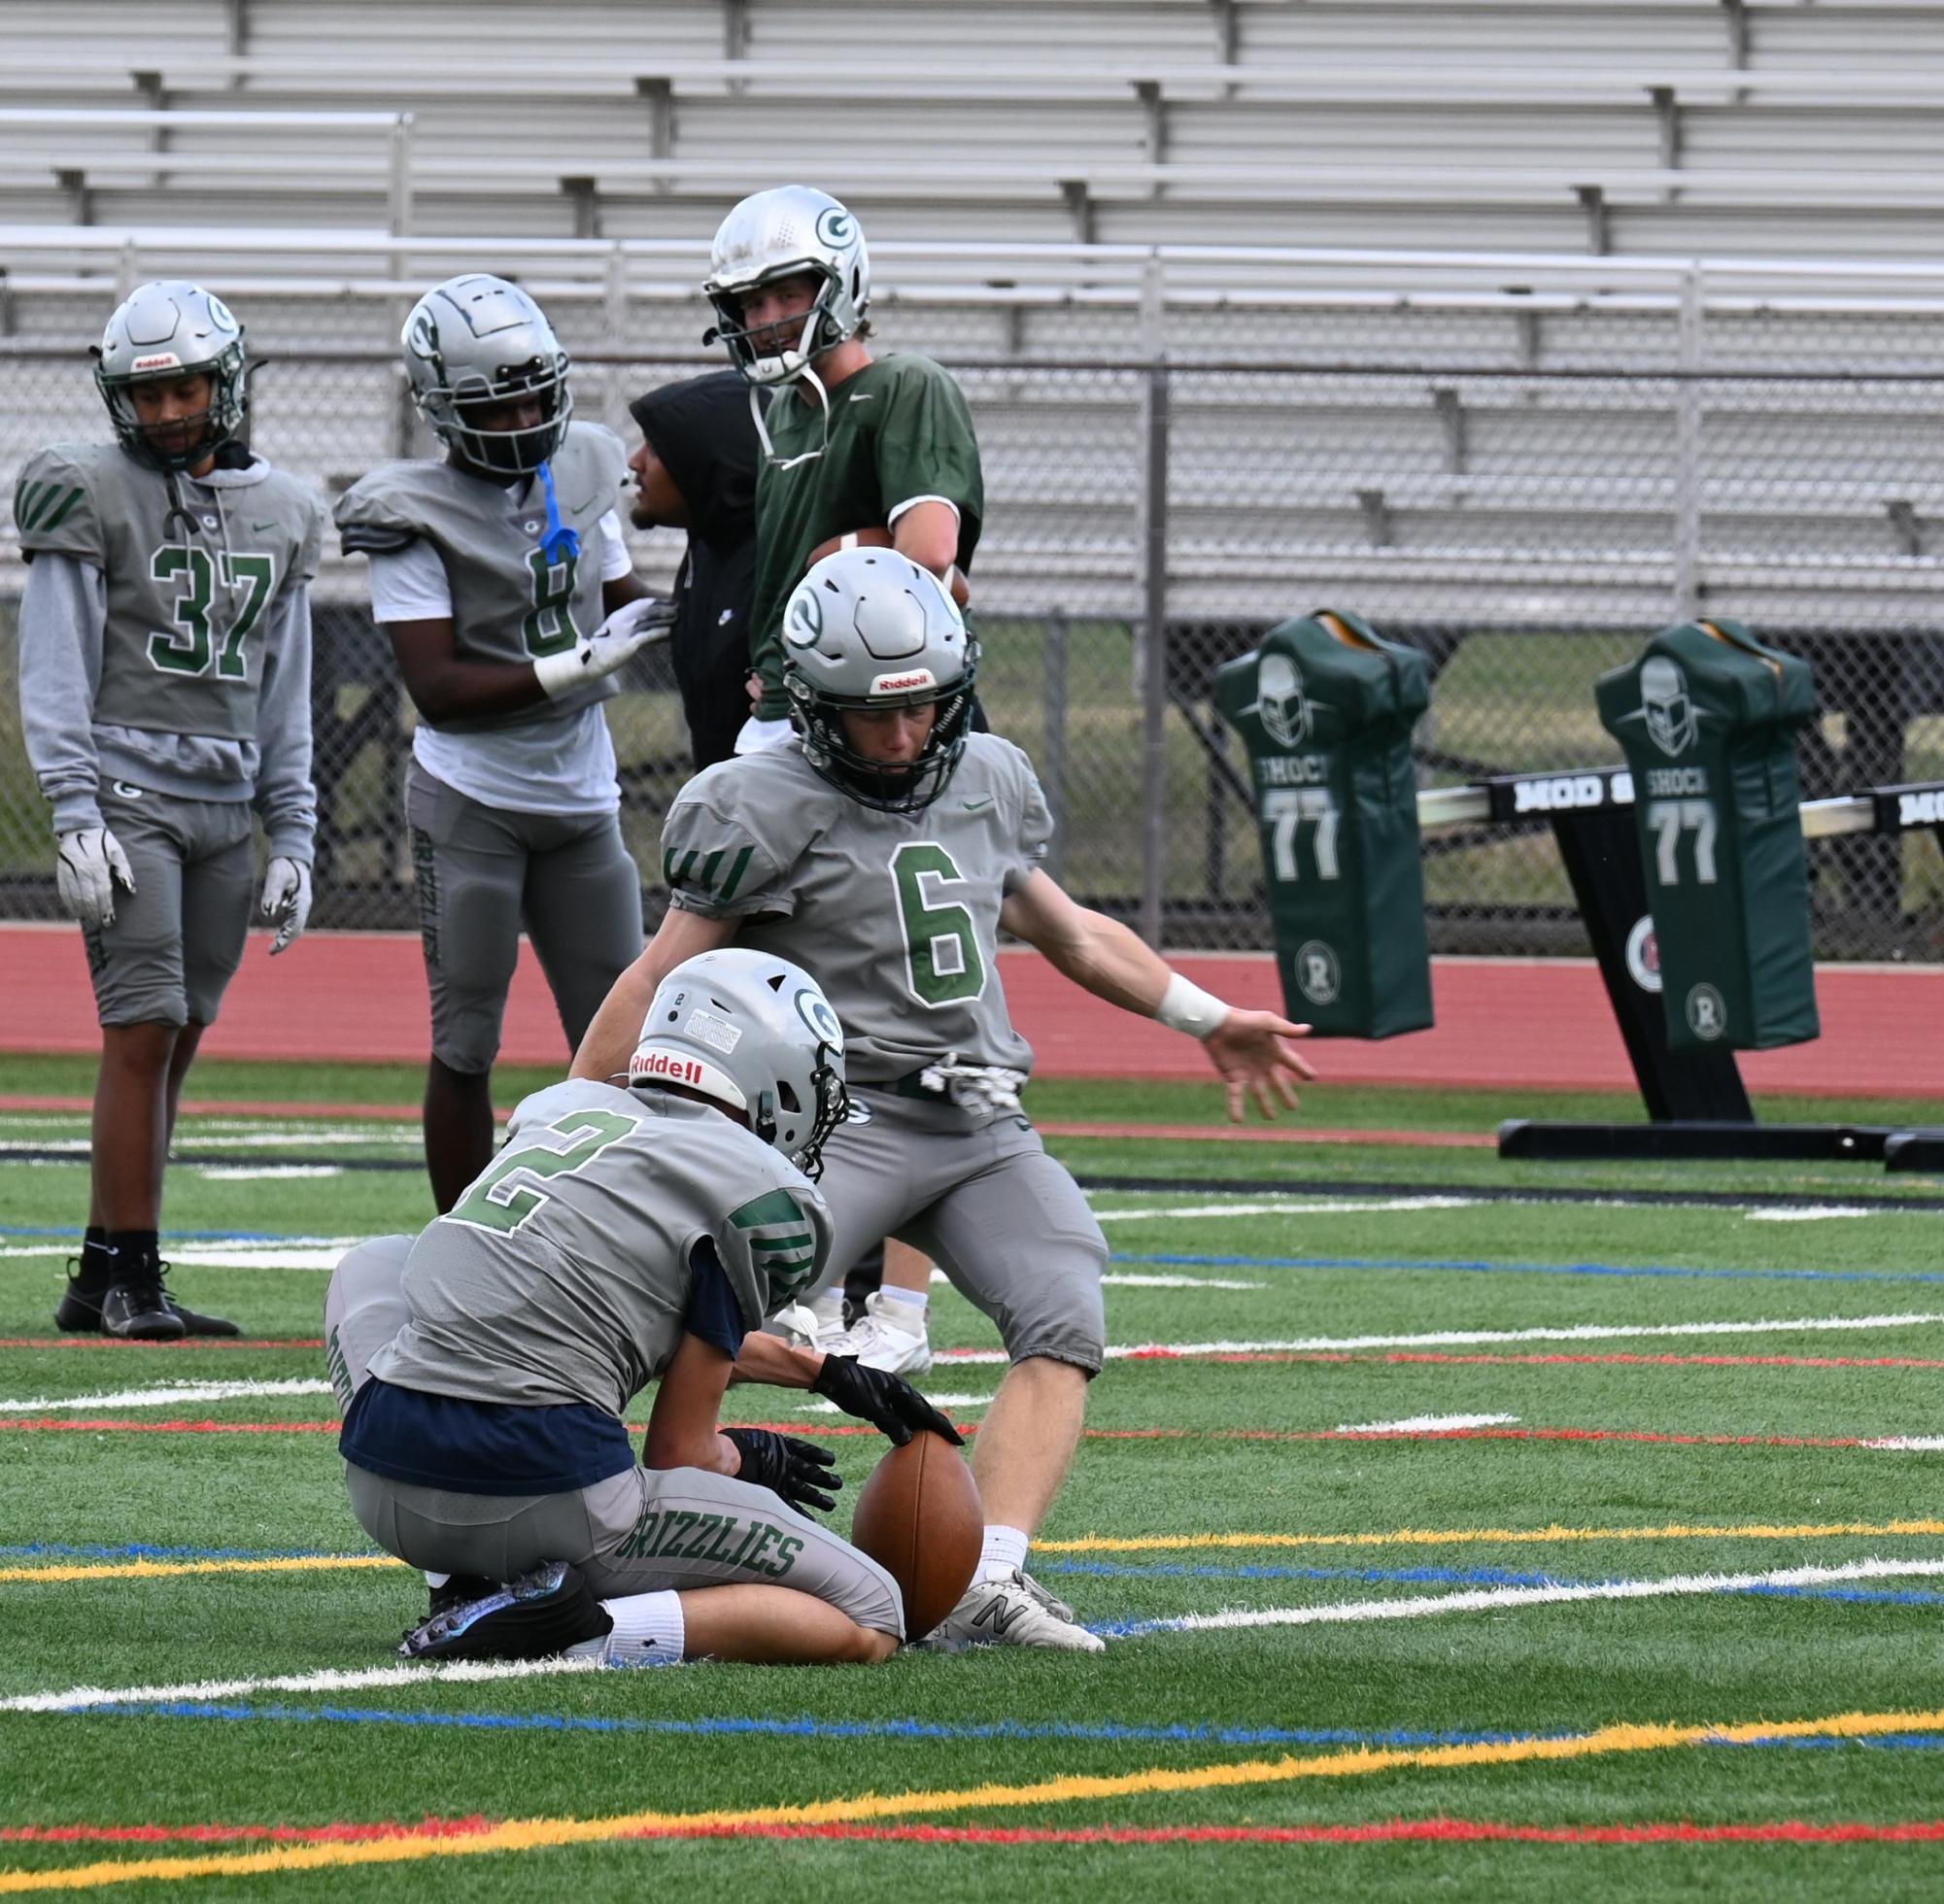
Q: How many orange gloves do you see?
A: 0